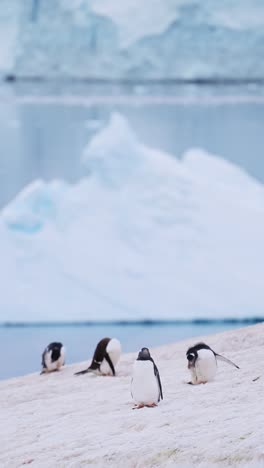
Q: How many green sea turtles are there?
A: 0